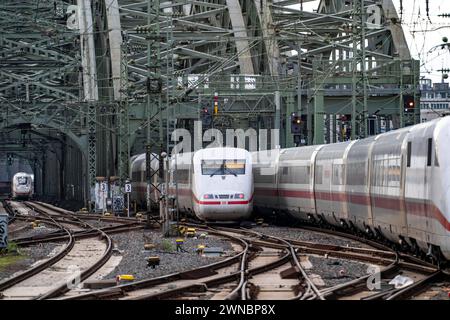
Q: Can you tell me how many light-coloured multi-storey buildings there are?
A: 1